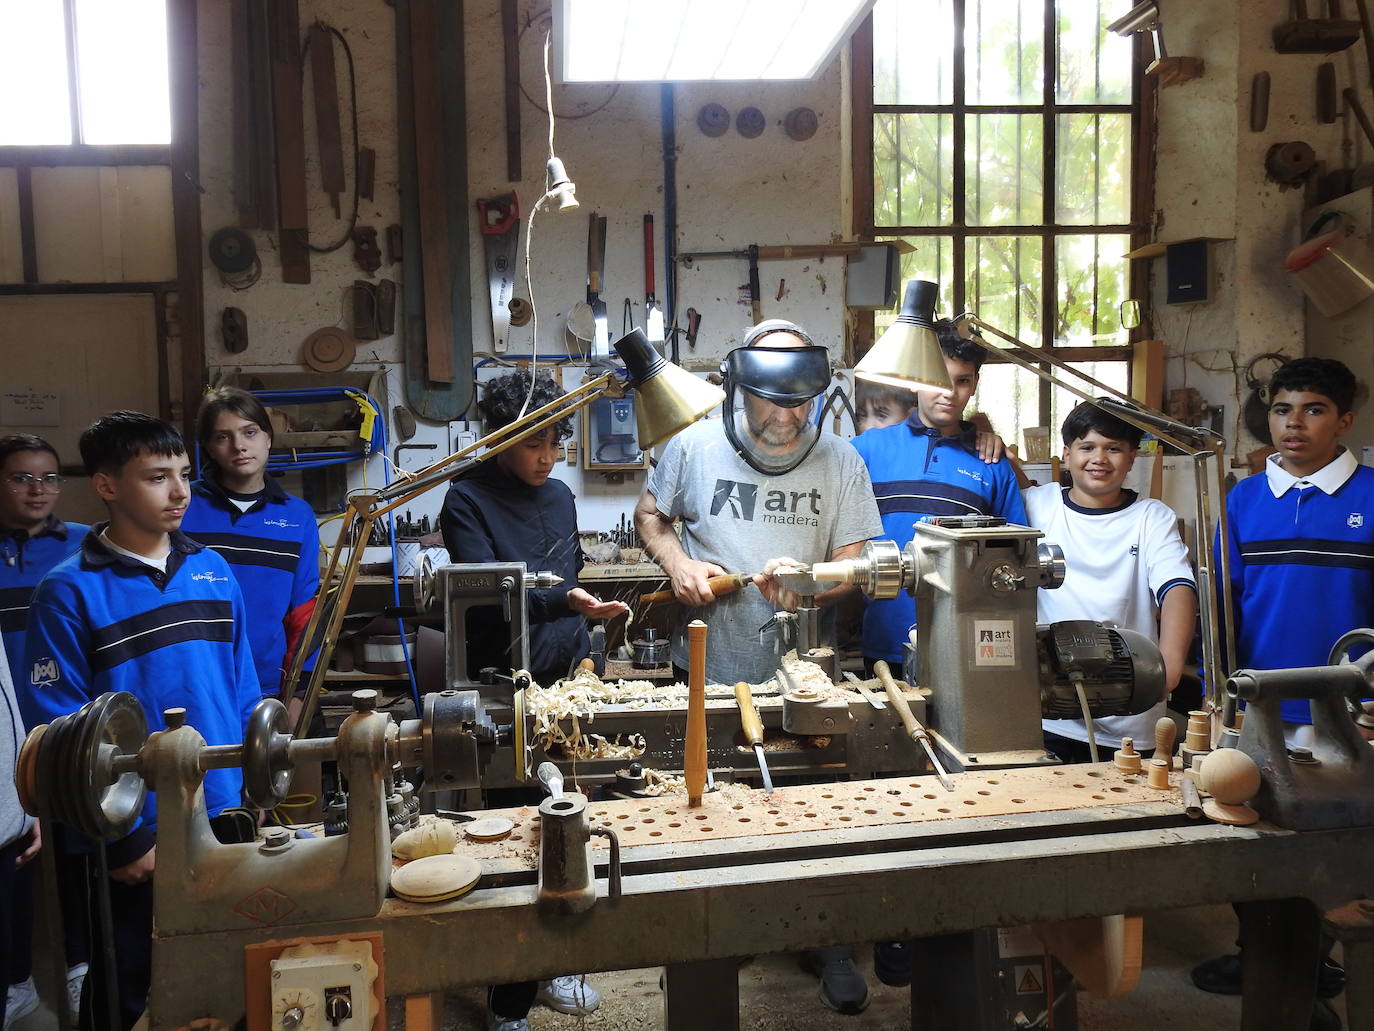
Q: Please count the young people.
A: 8